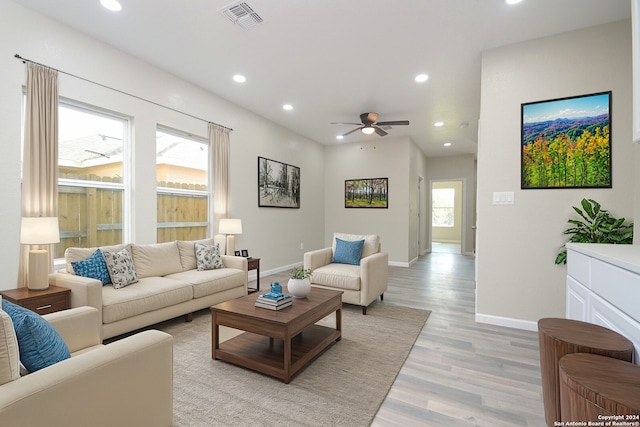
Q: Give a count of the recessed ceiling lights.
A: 8